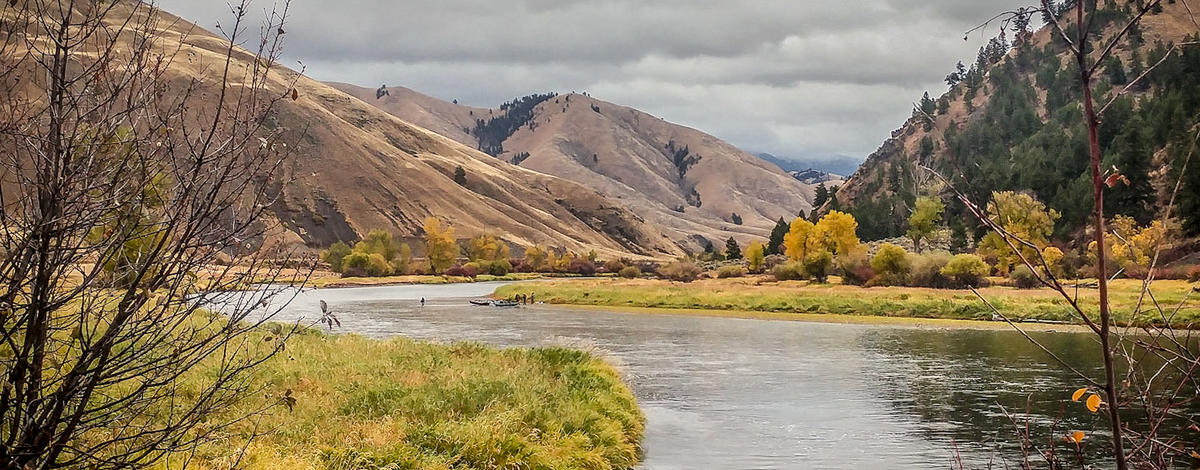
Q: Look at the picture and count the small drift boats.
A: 2